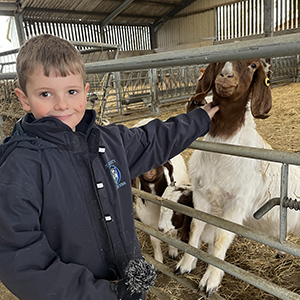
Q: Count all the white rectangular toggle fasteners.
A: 3